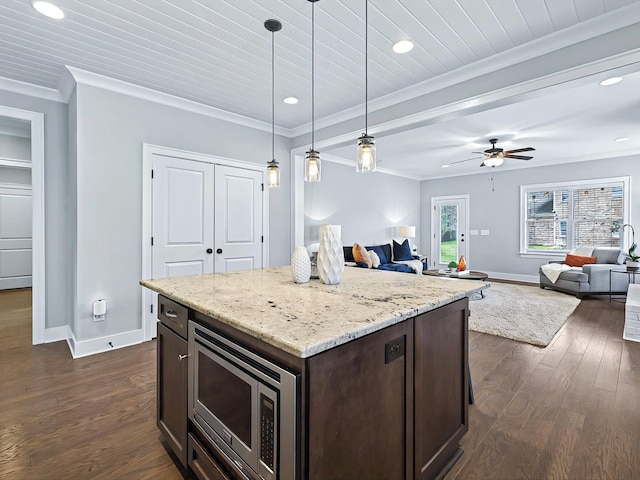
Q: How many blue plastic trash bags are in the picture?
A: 0